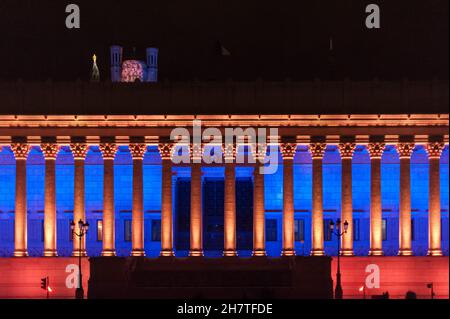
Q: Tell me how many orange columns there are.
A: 15